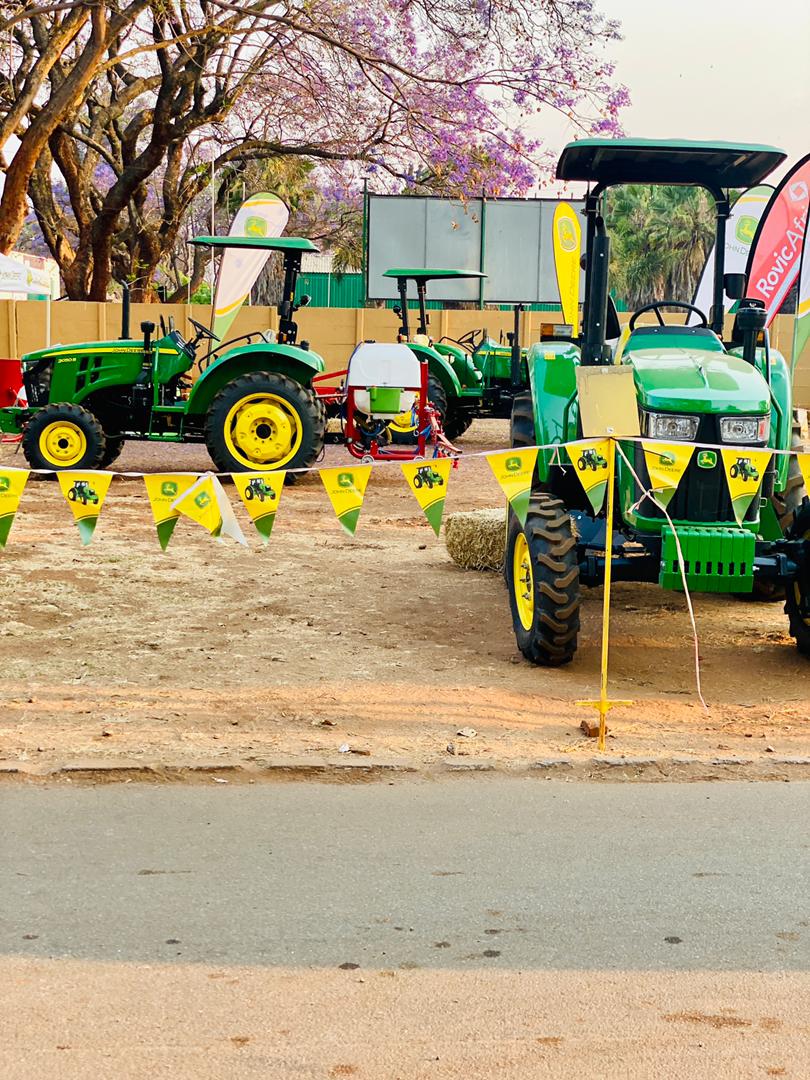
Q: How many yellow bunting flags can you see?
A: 12